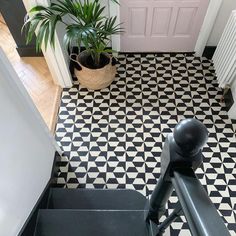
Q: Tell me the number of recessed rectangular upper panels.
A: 3